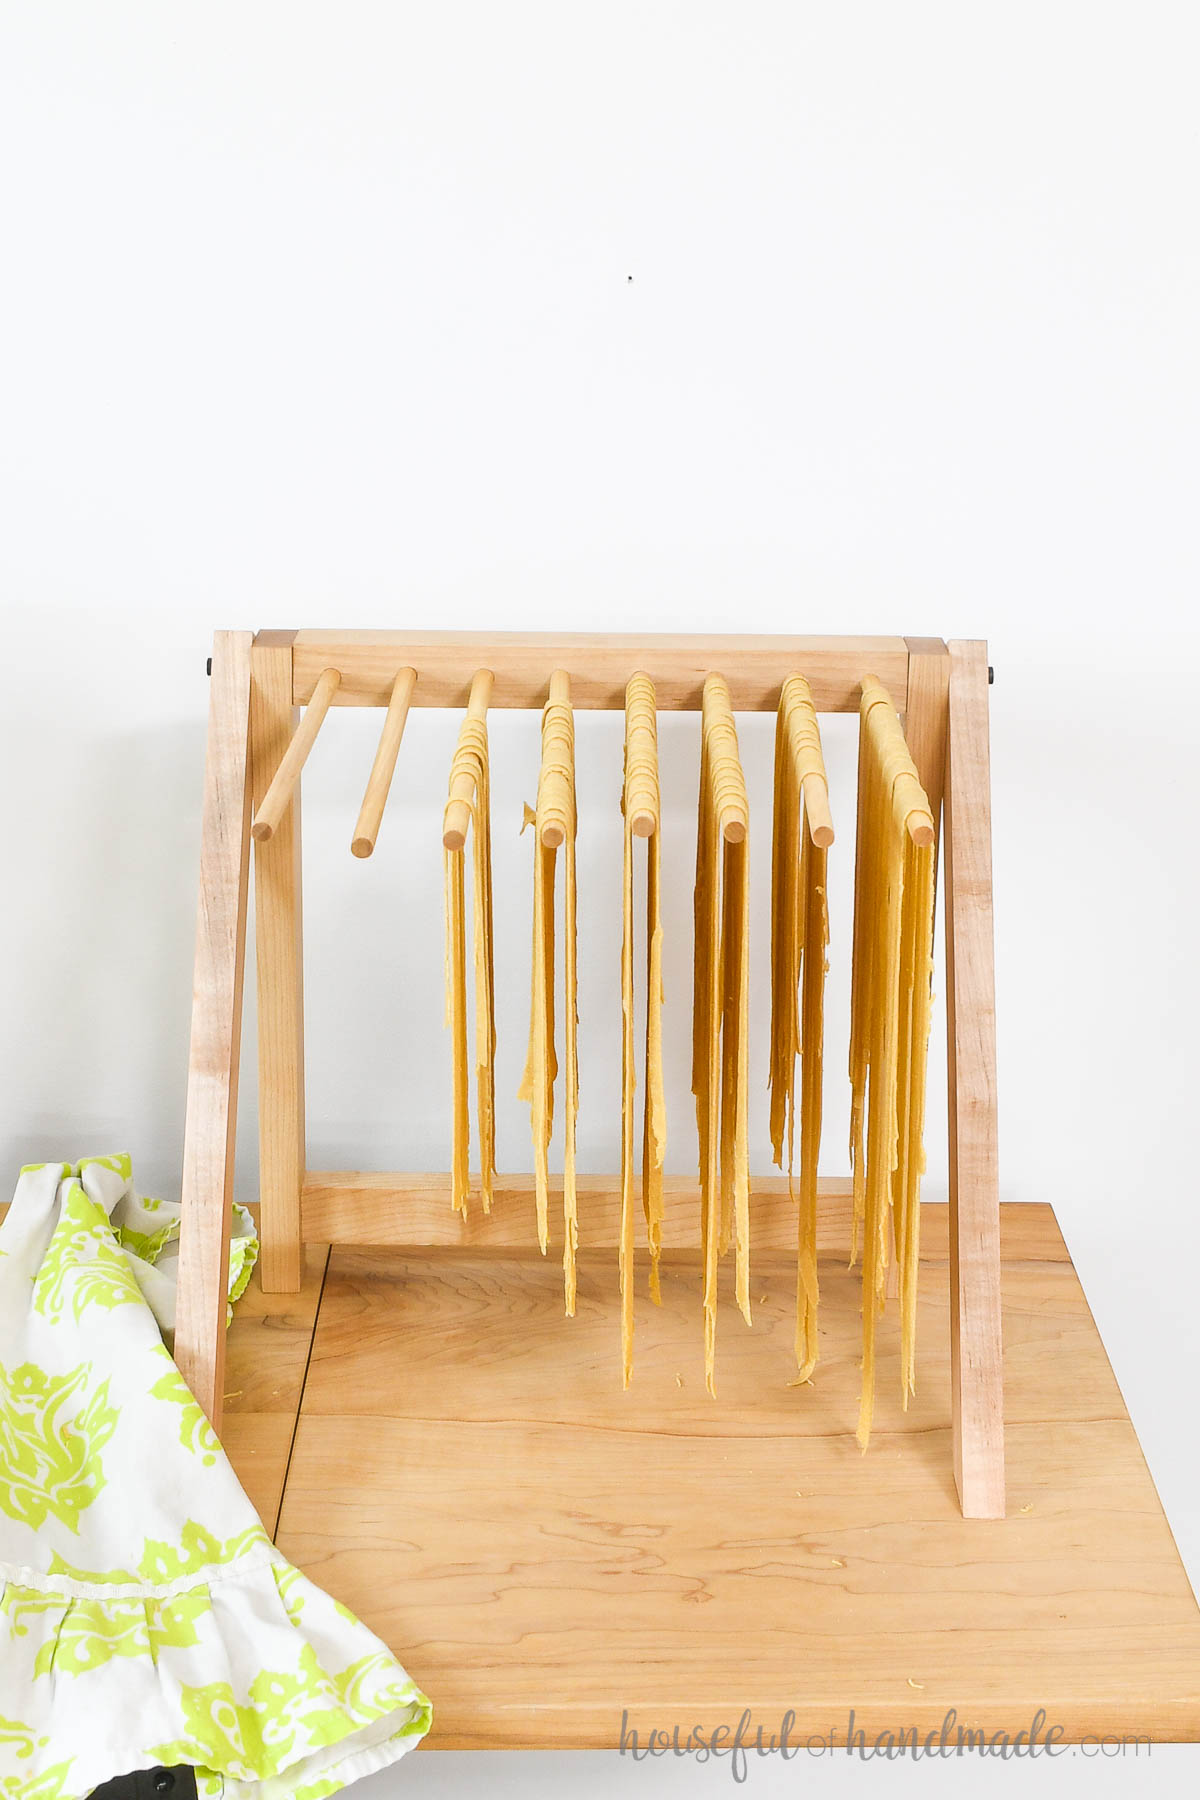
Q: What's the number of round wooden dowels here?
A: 8